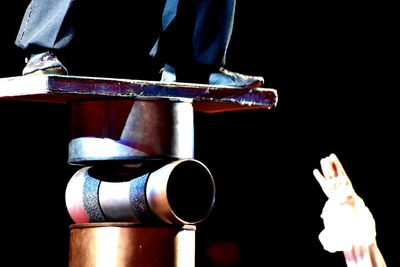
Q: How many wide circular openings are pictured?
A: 1